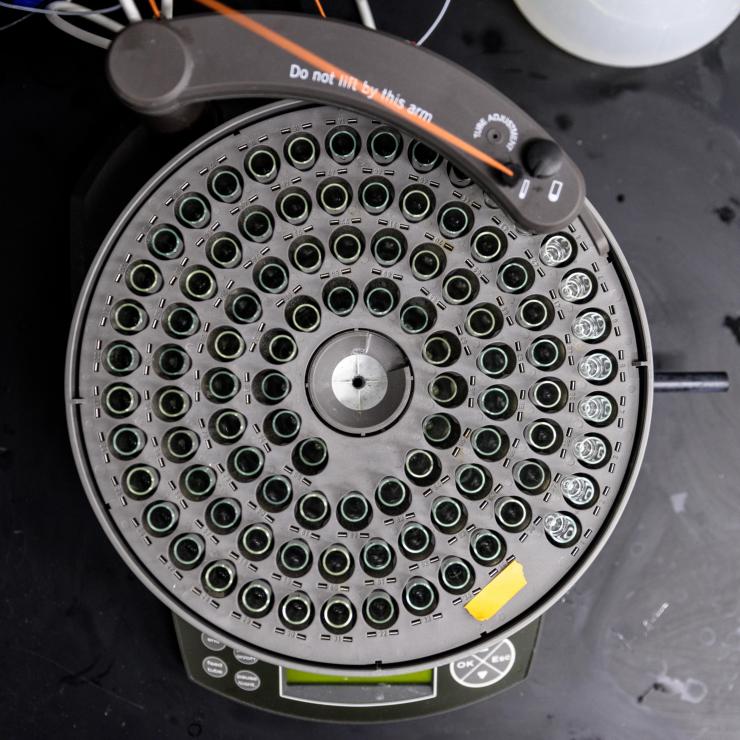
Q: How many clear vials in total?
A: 8